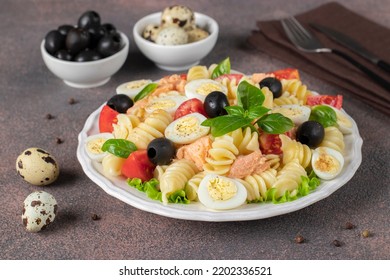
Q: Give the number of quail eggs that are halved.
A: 9